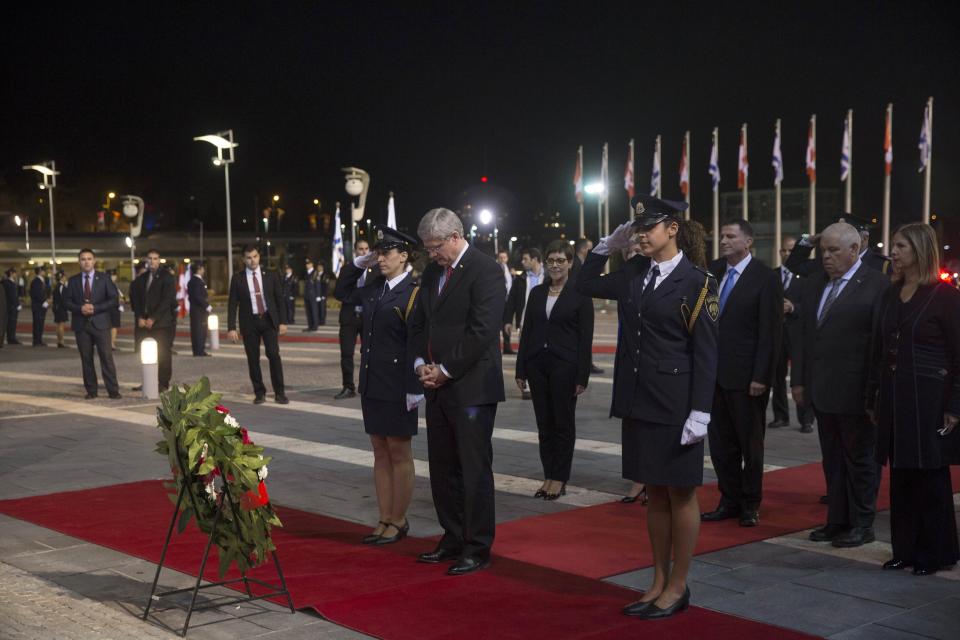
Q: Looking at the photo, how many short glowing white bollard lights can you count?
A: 2